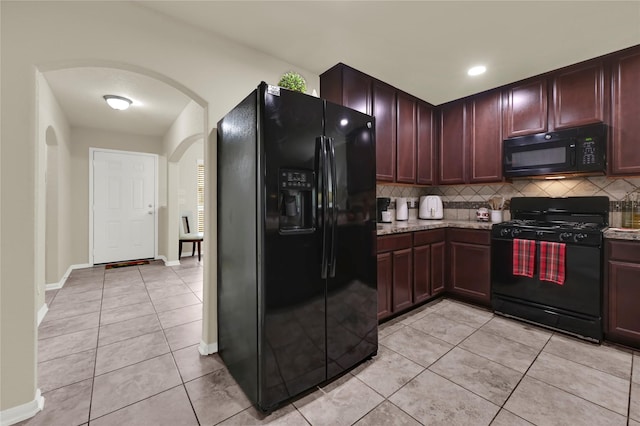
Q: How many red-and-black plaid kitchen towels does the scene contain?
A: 2